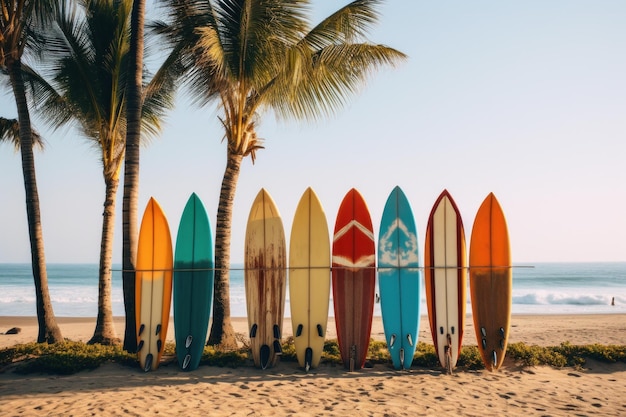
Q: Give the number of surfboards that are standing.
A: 8